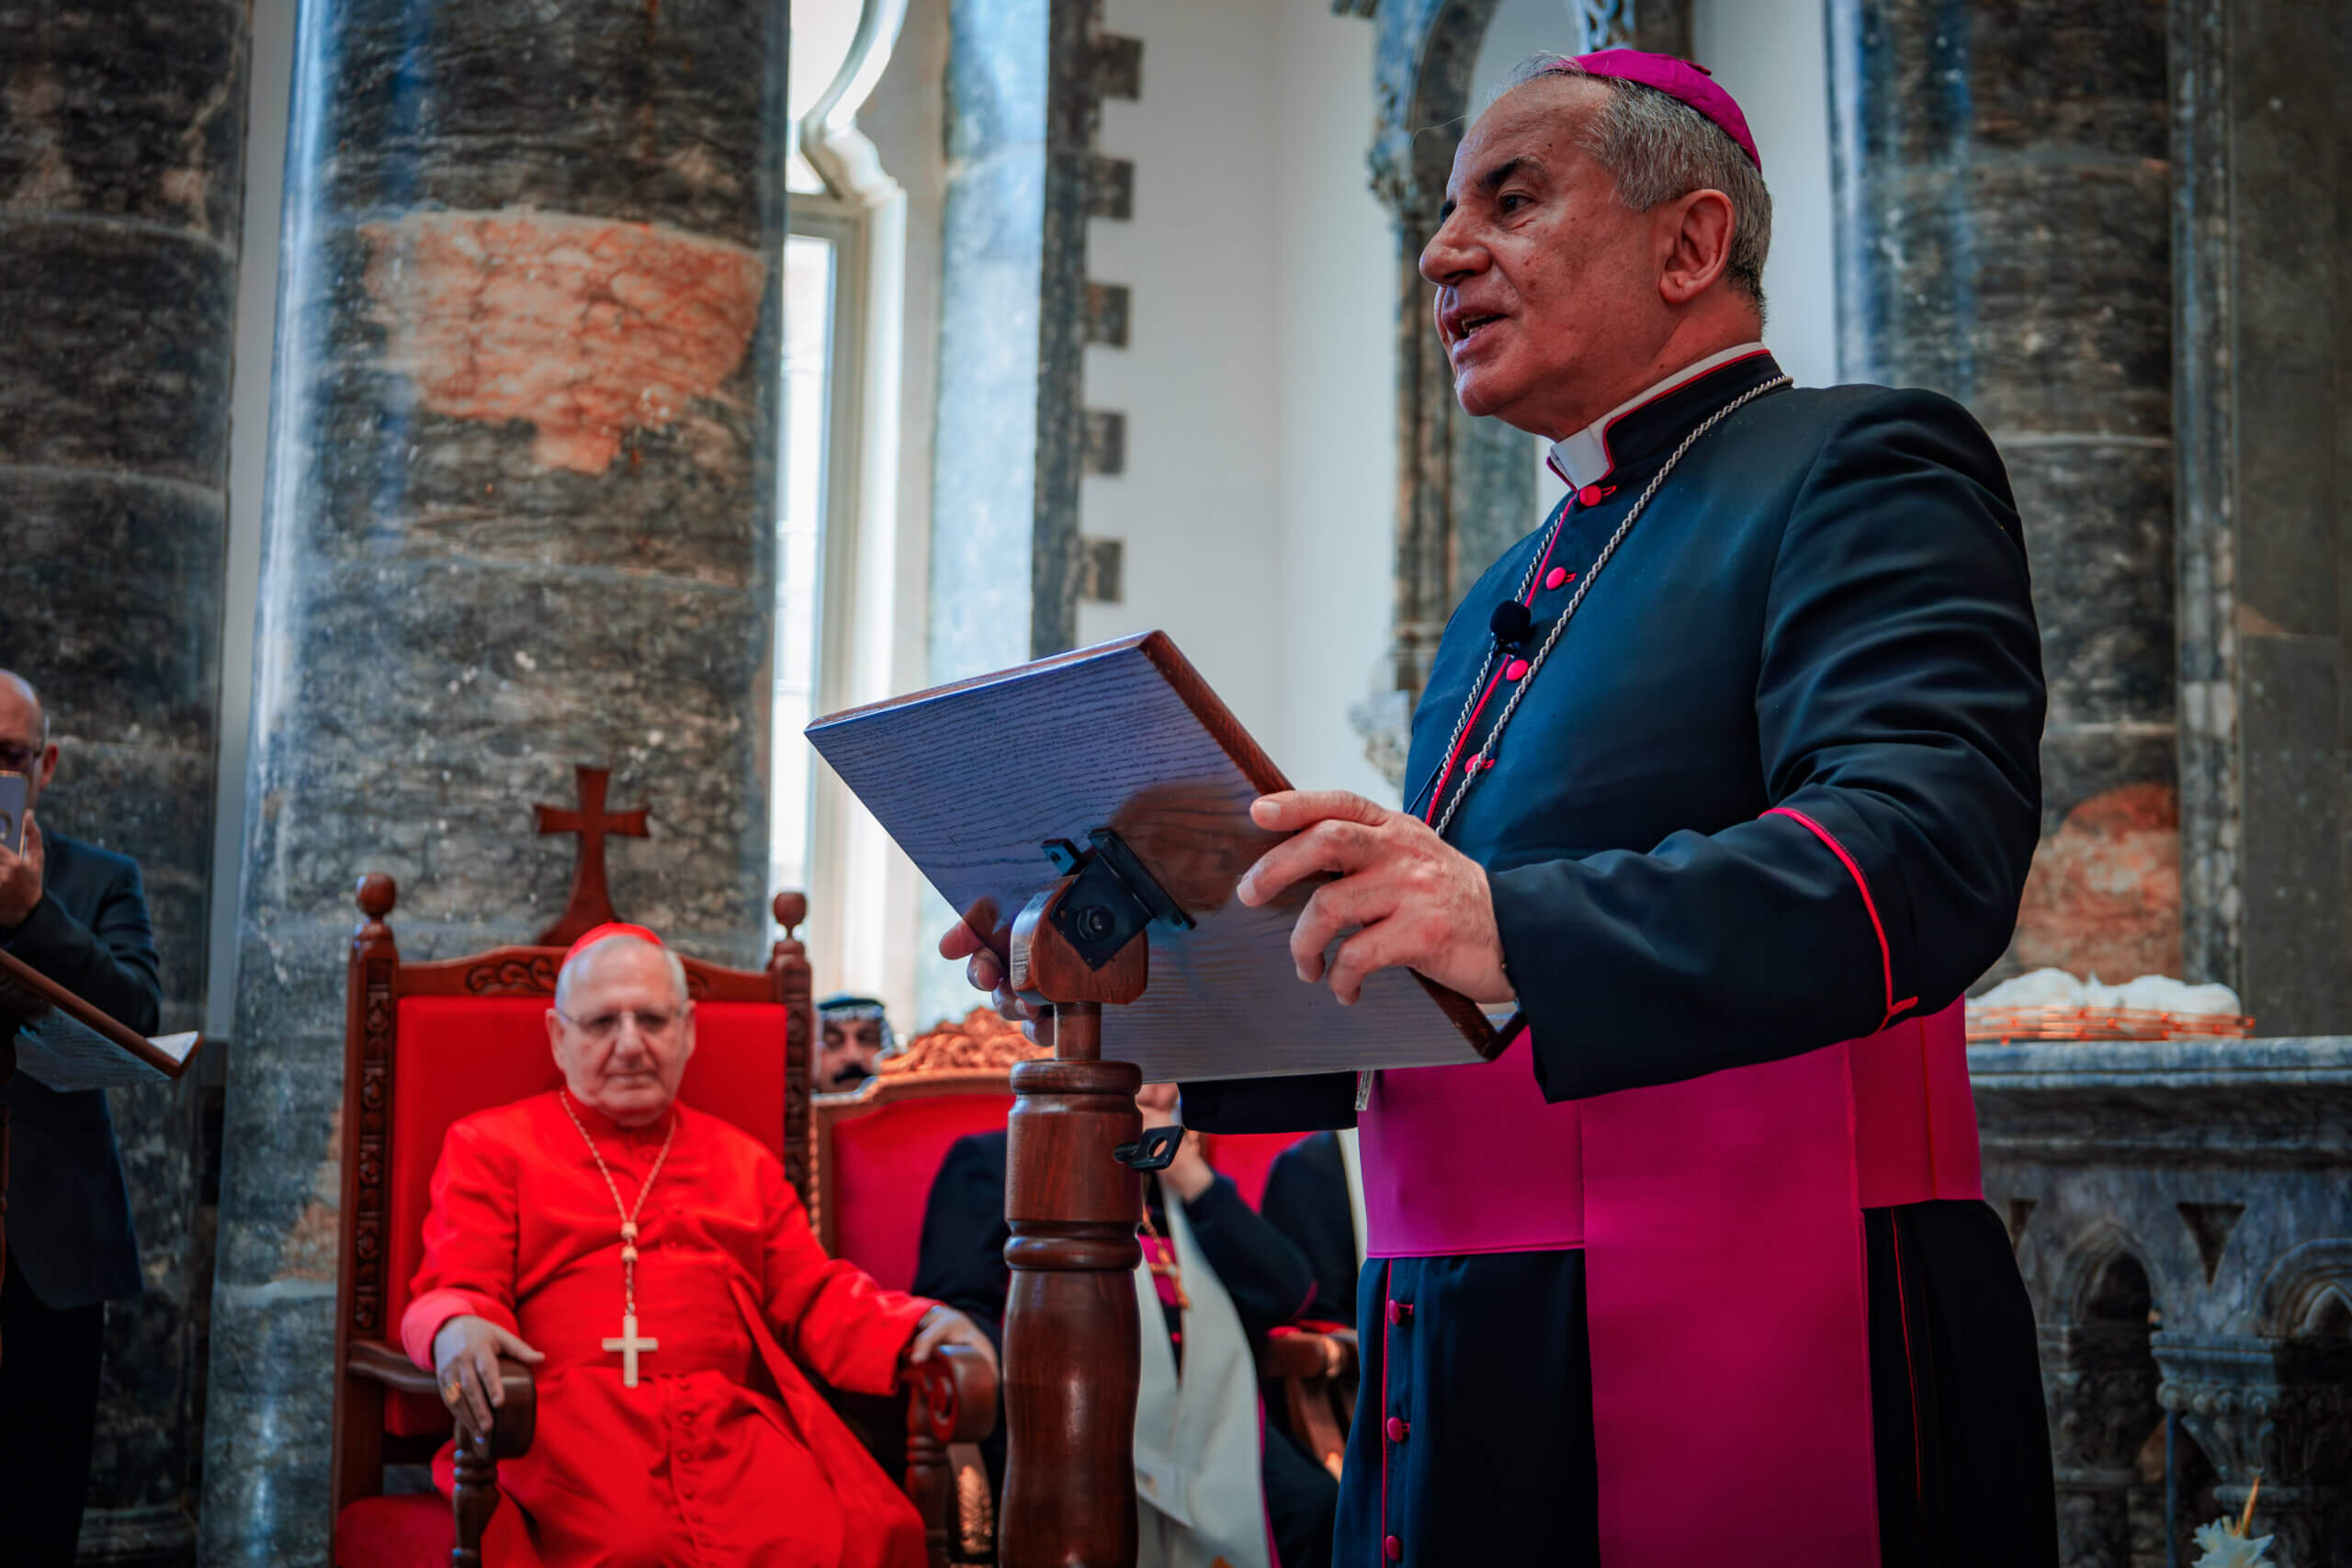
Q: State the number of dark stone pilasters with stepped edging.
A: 1